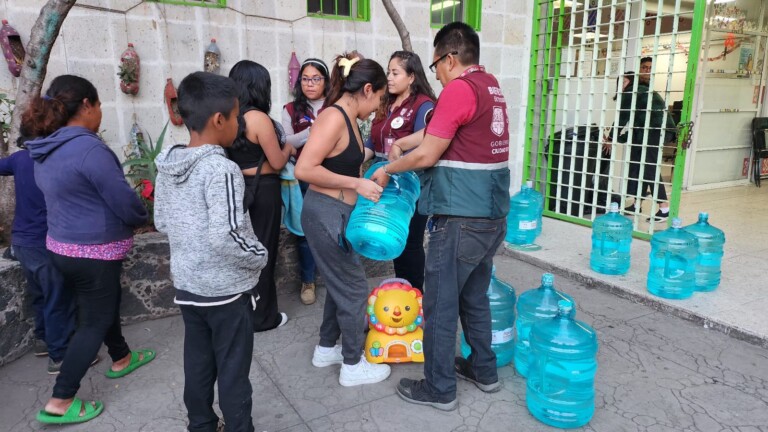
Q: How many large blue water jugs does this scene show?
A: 9